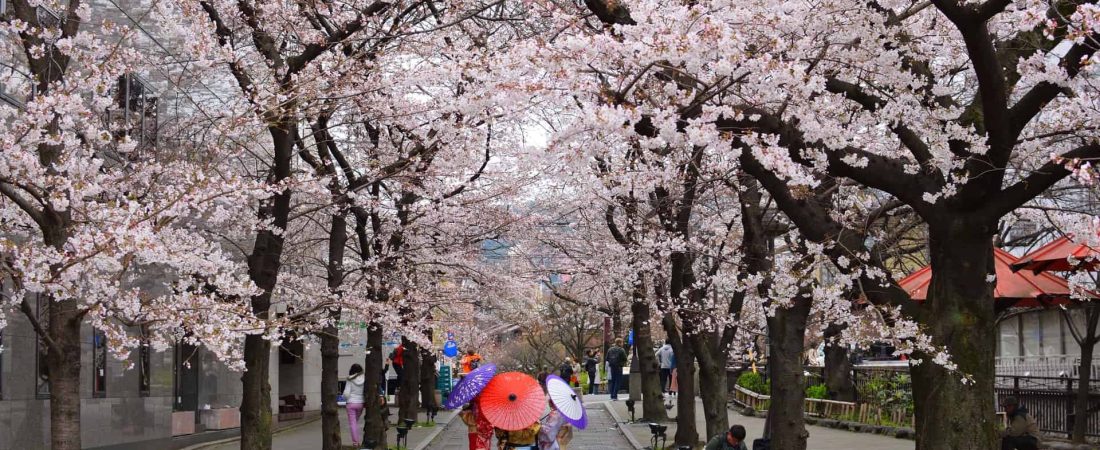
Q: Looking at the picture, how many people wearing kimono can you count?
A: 3